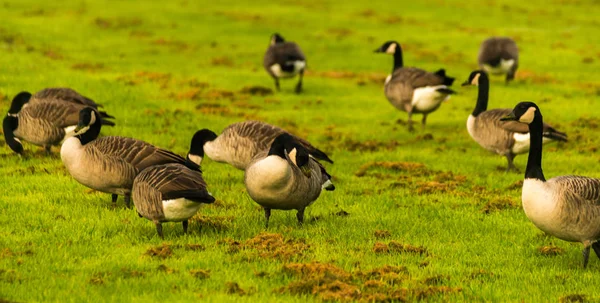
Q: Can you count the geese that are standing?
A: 11